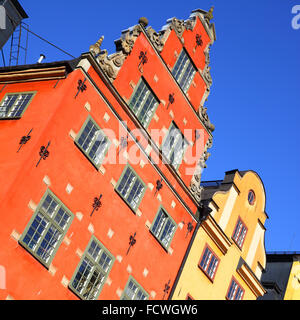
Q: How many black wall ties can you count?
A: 13